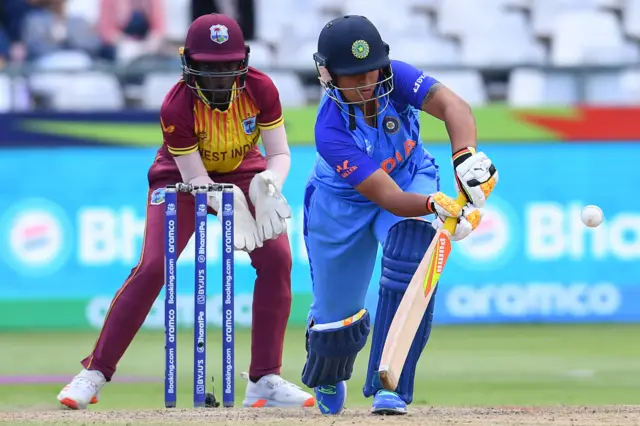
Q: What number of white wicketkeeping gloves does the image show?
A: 2